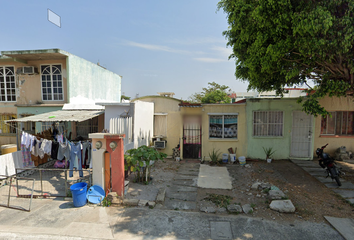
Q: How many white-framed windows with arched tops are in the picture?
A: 2